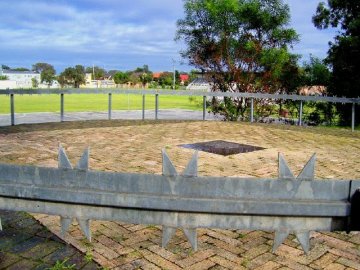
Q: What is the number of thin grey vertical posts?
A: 9